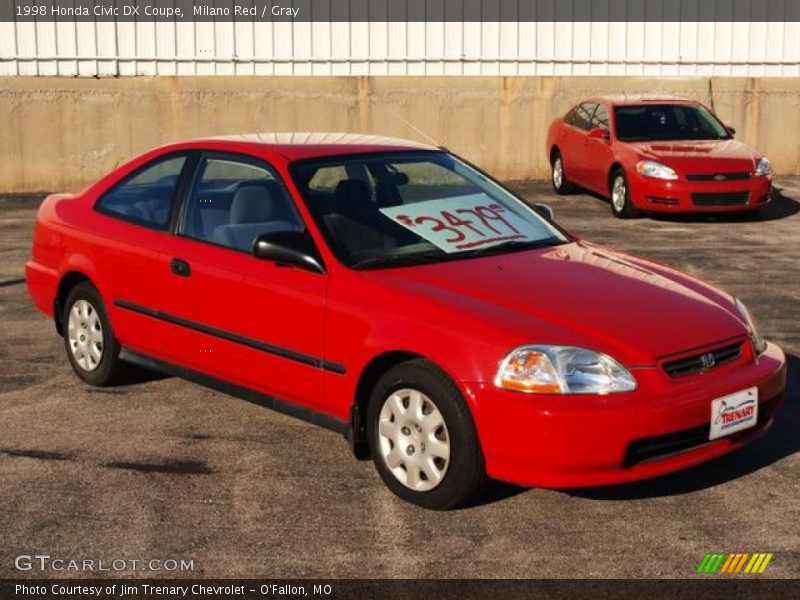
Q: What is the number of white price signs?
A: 1